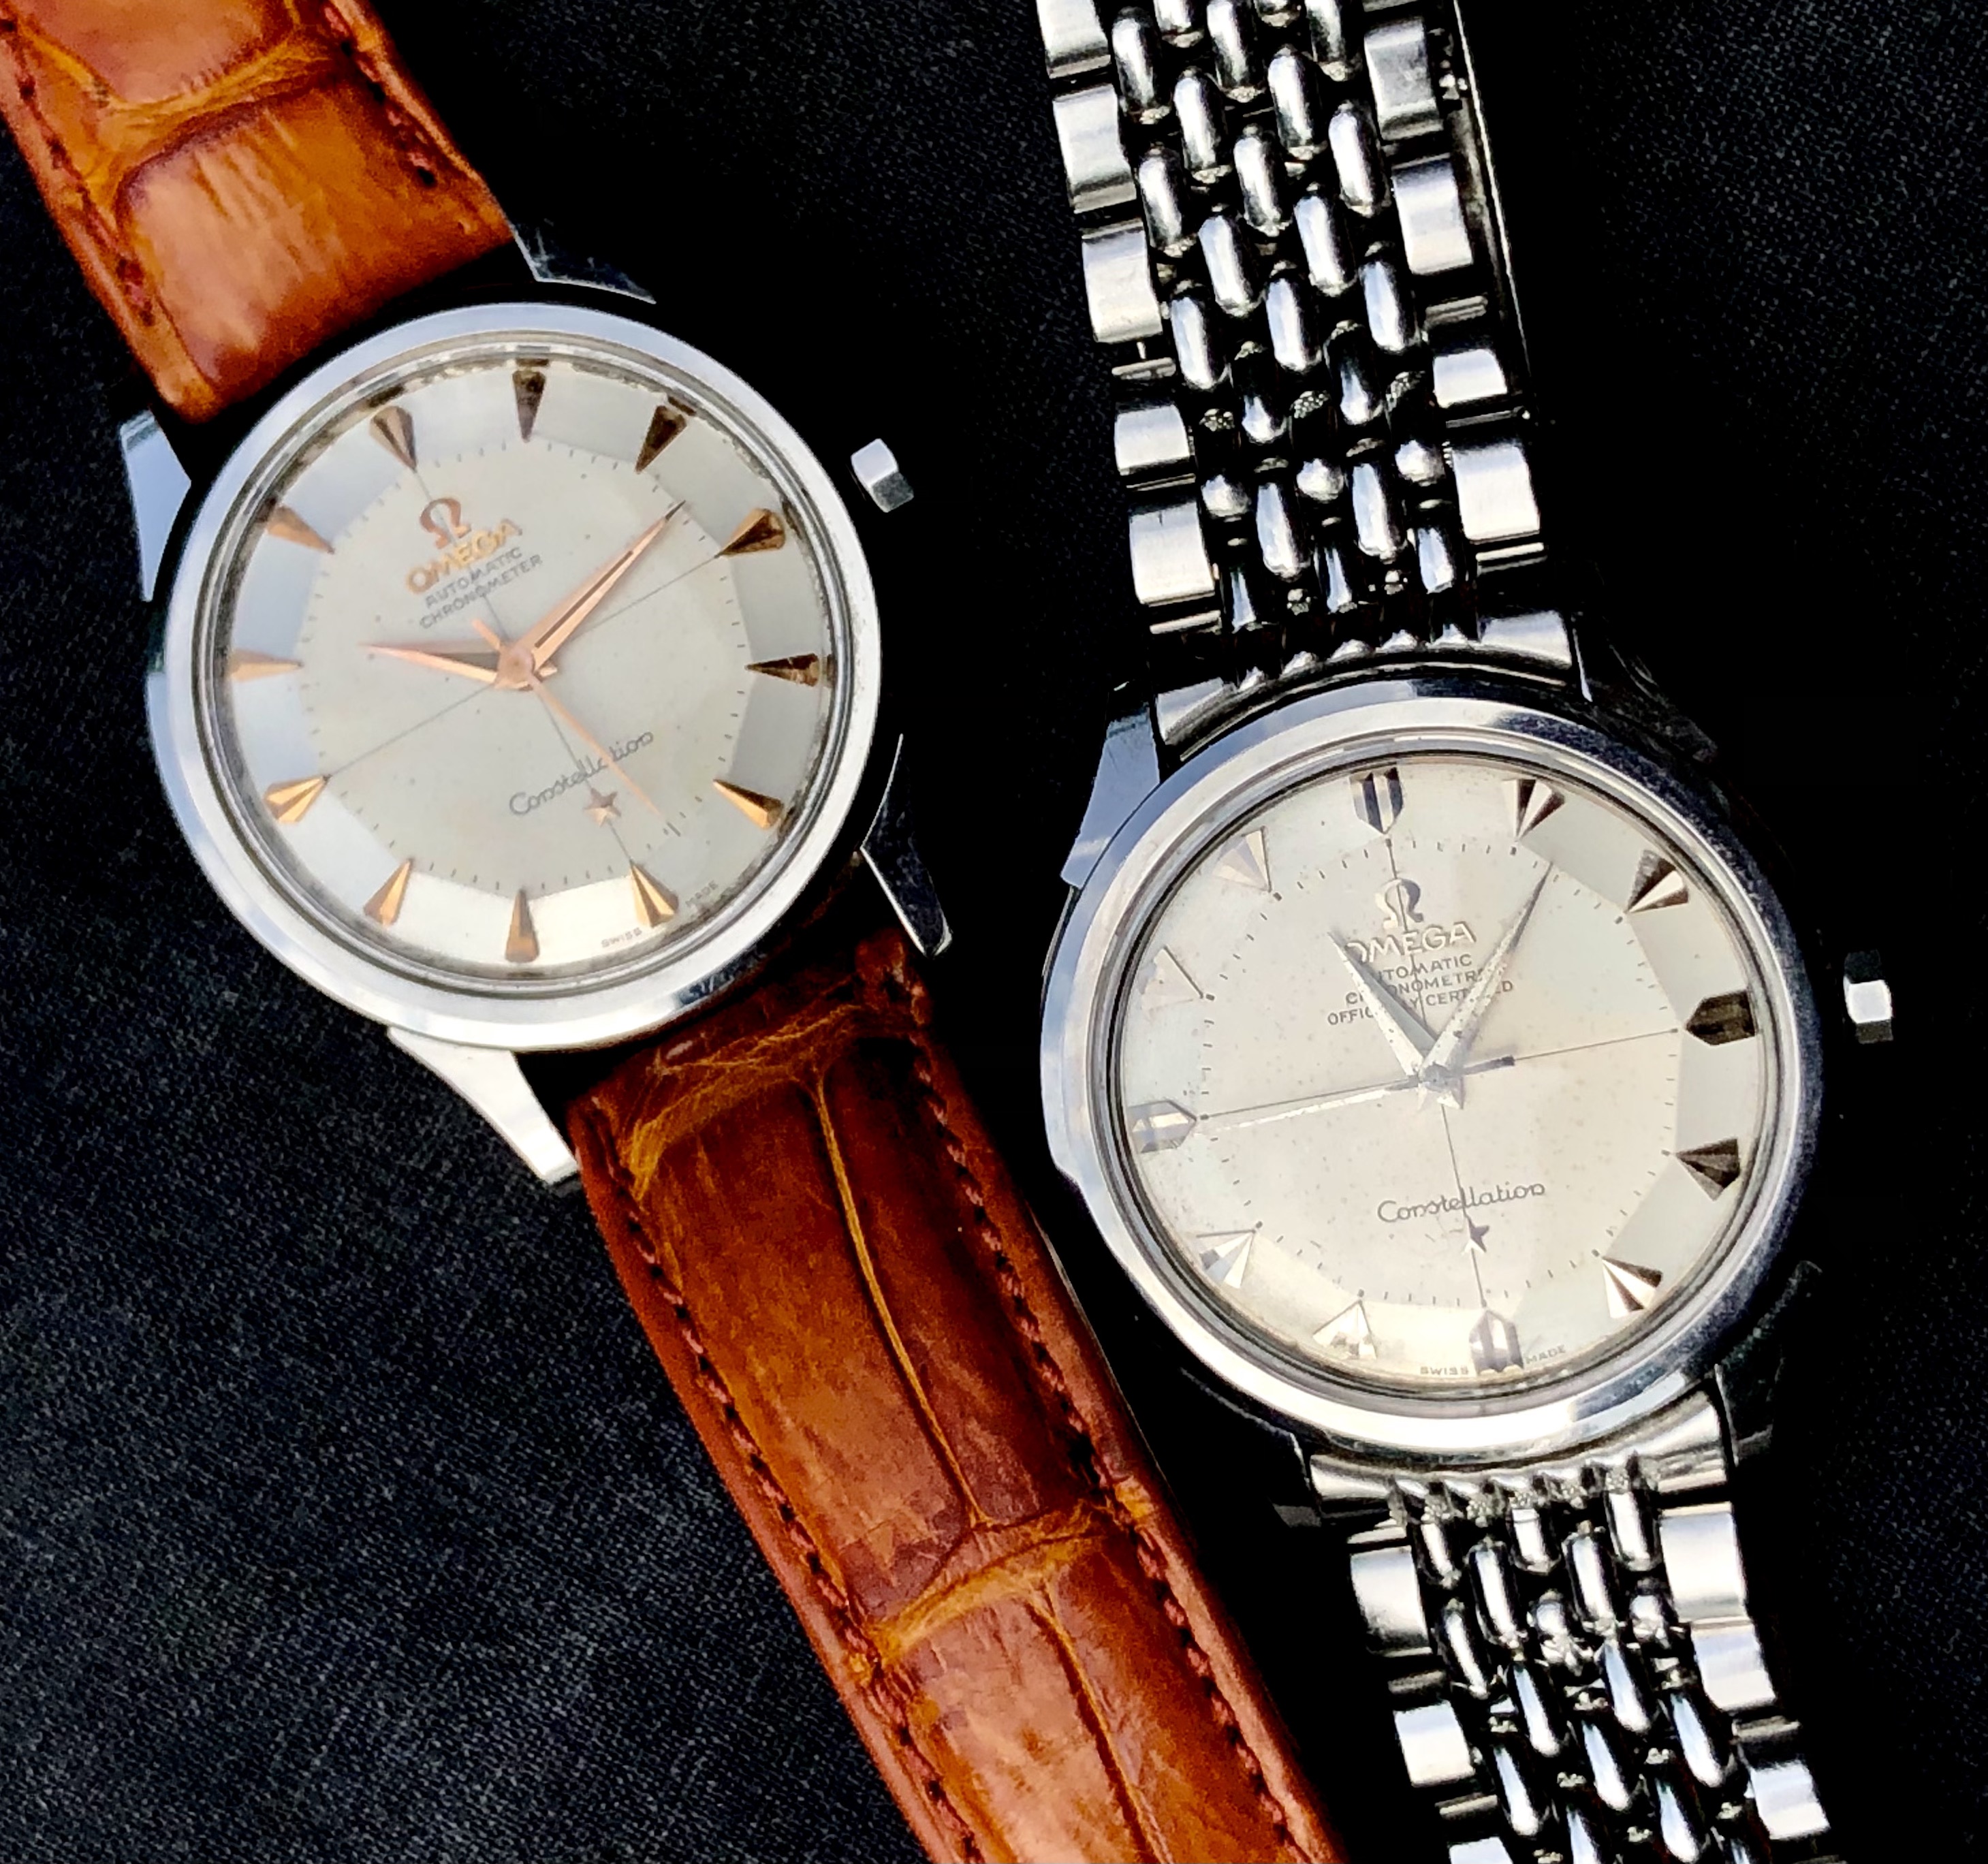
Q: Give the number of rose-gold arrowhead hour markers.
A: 12